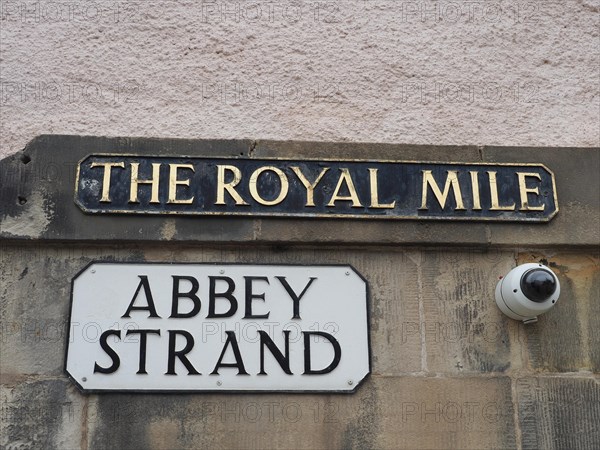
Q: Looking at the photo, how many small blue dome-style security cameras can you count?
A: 0